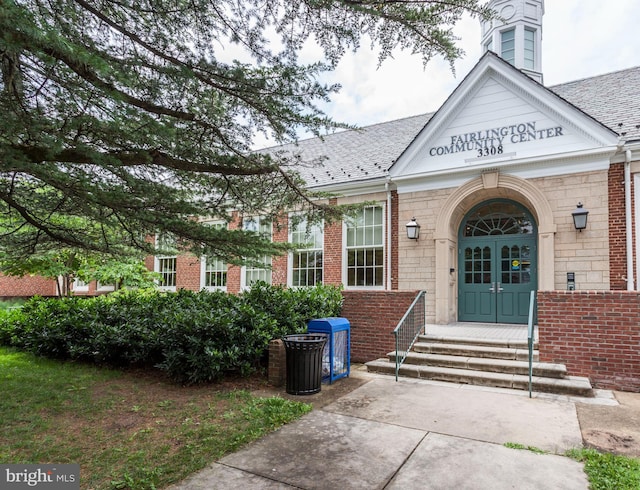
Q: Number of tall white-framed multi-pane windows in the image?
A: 5